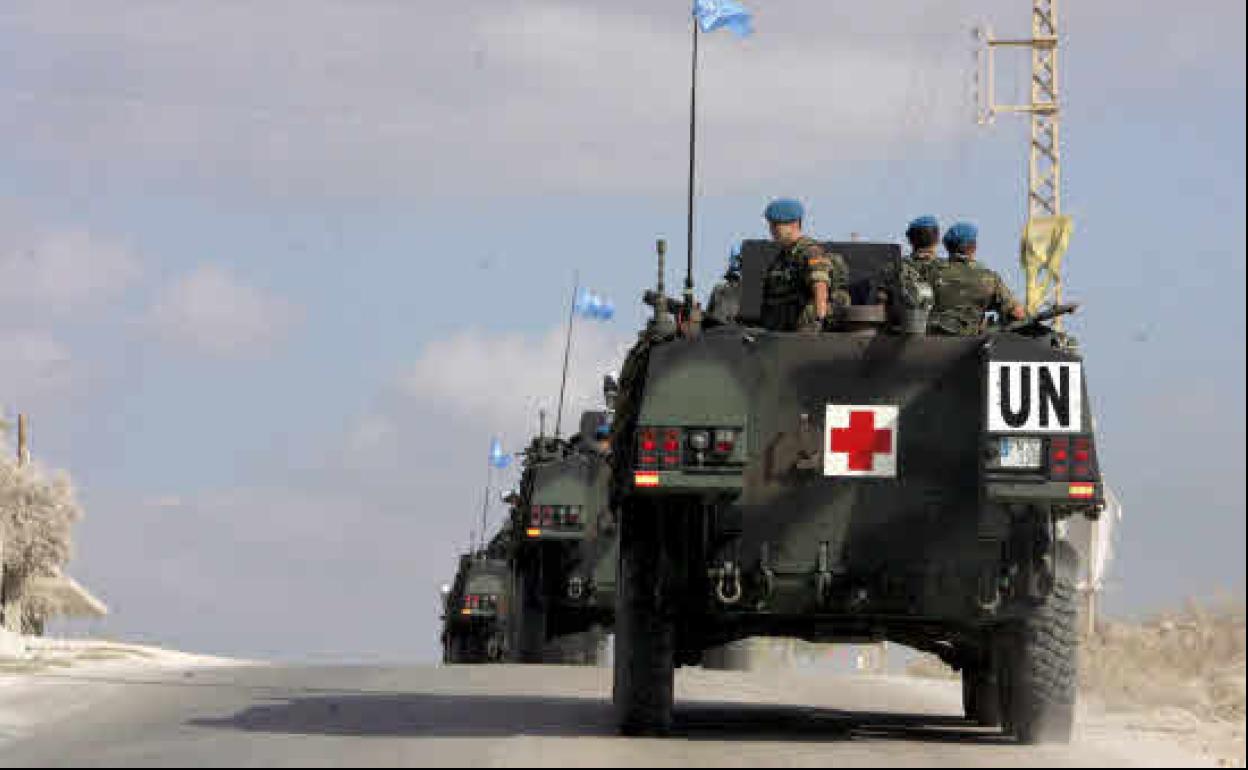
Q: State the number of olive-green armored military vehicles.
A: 3